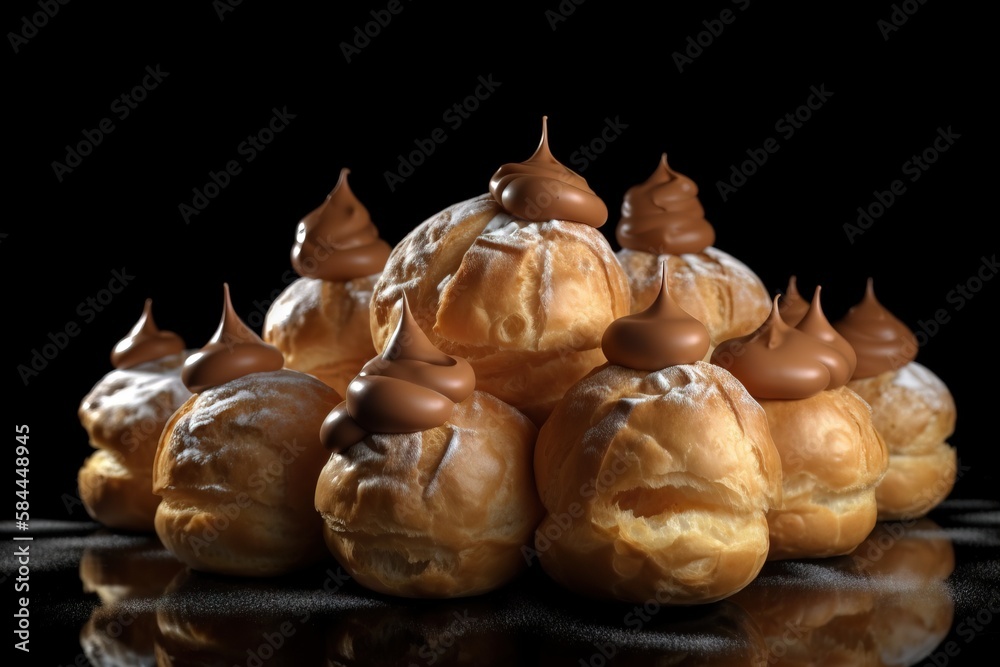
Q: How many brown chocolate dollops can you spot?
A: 11